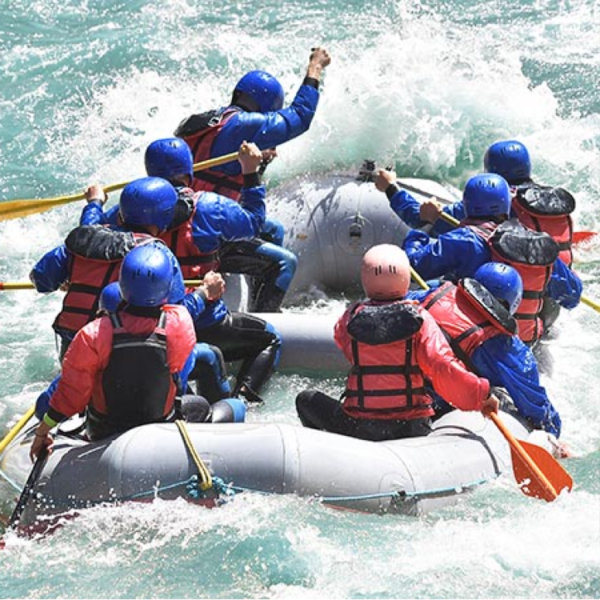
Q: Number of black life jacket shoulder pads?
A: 7